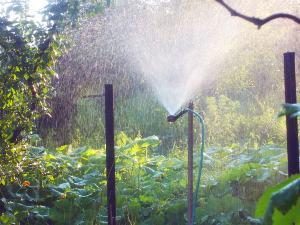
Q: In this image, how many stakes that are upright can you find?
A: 3